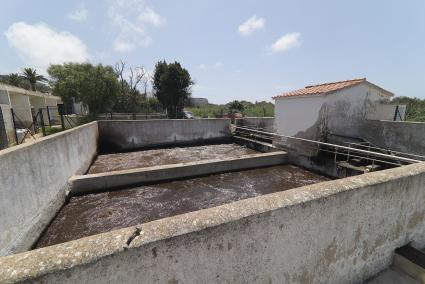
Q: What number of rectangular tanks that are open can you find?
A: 2